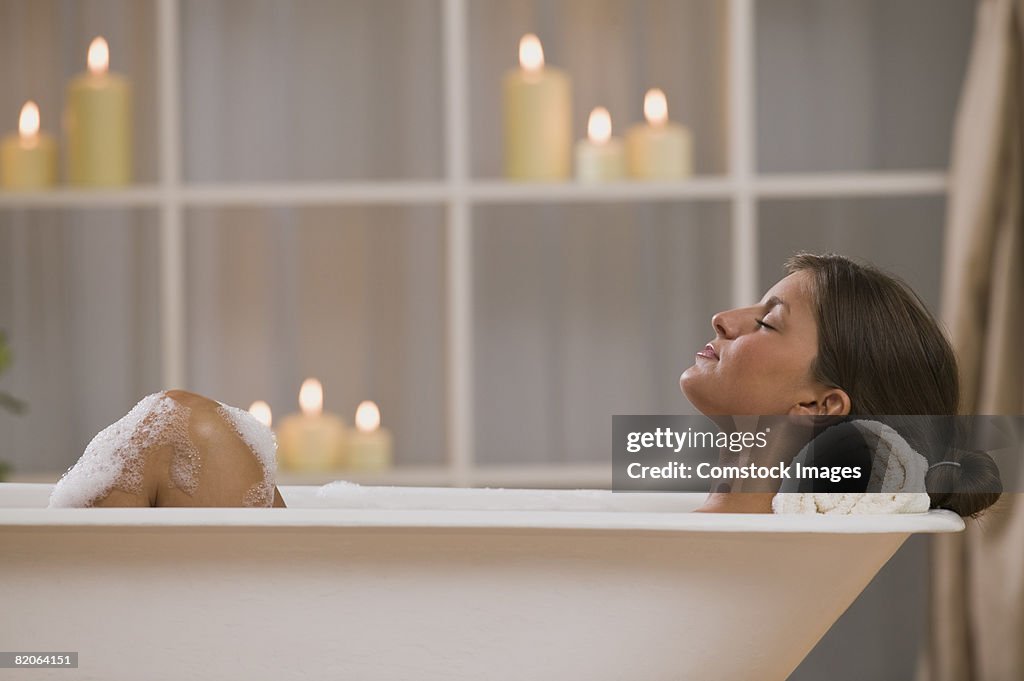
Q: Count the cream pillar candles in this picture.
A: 8